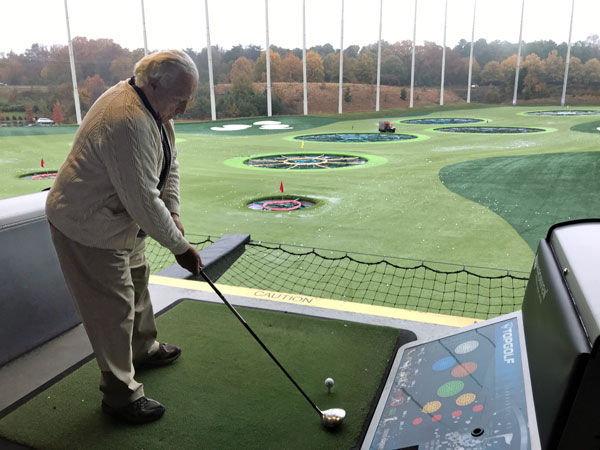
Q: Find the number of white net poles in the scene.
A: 12